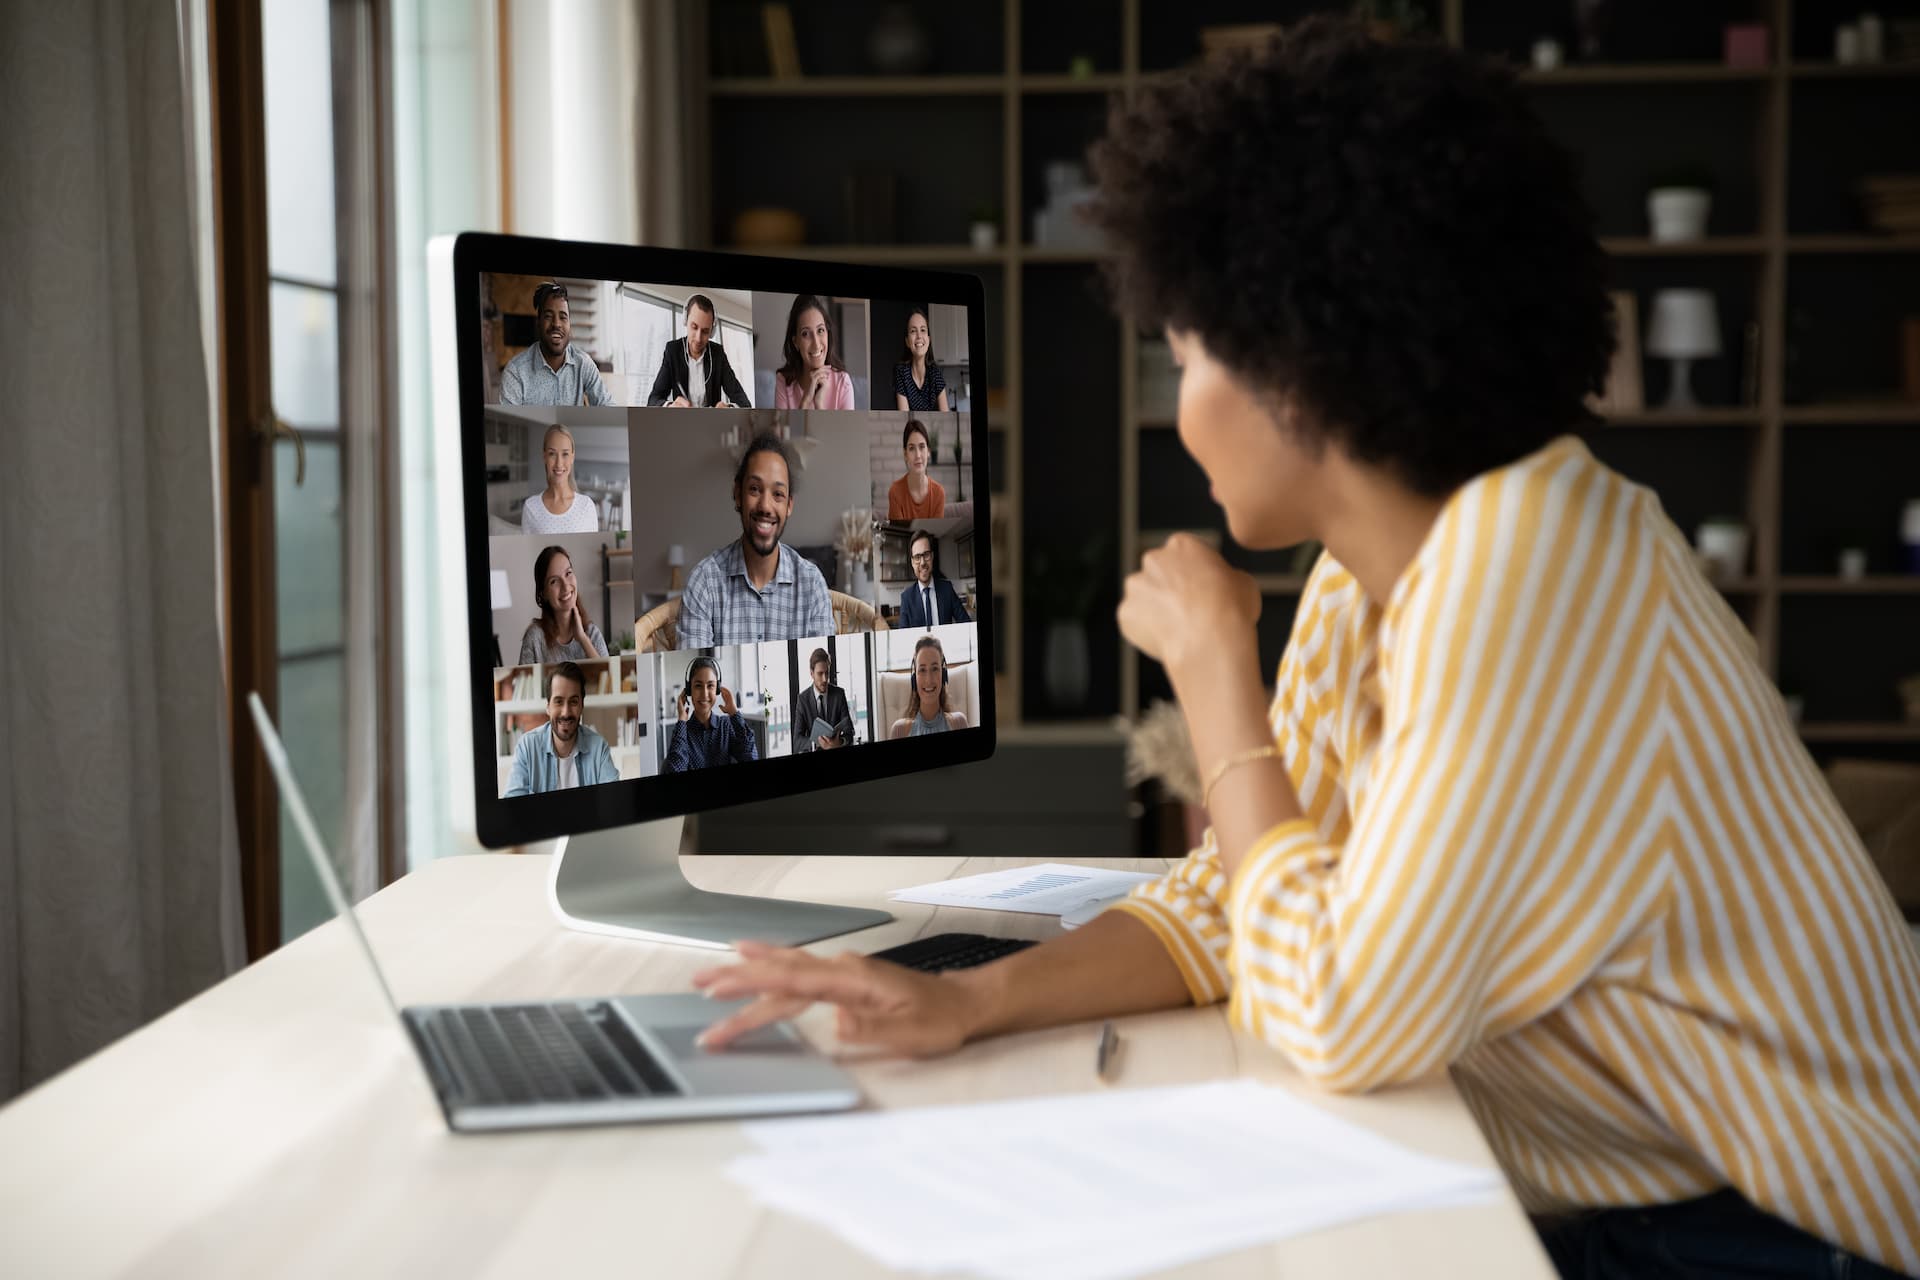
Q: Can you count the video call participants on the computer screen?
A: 13